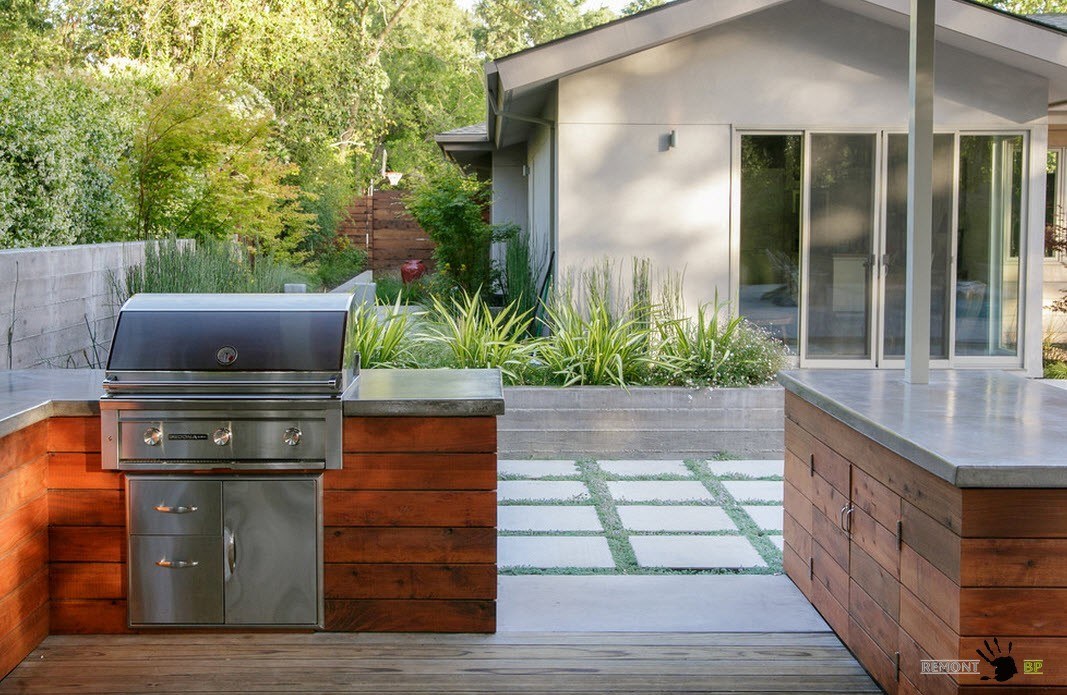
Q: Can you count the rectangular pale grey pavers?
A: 12